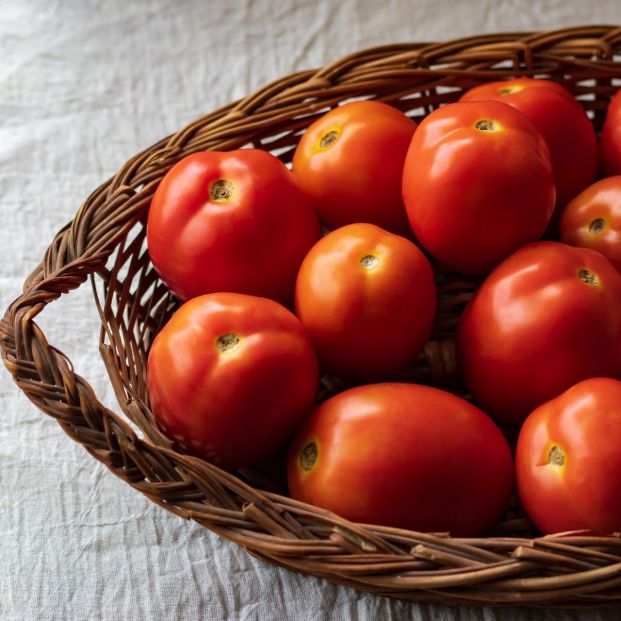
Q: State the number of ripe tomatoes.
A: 11